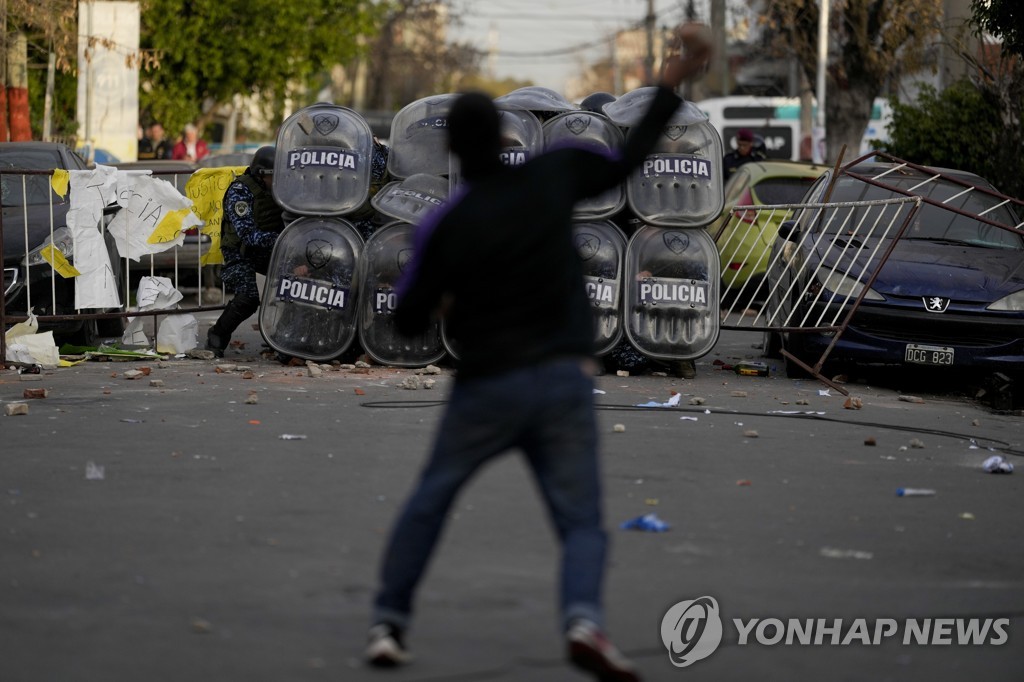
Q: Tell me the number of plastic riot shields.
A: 13